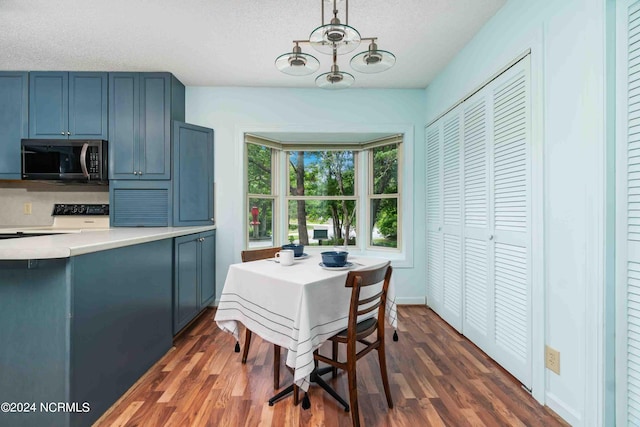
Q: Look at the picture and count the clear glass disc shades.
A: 4